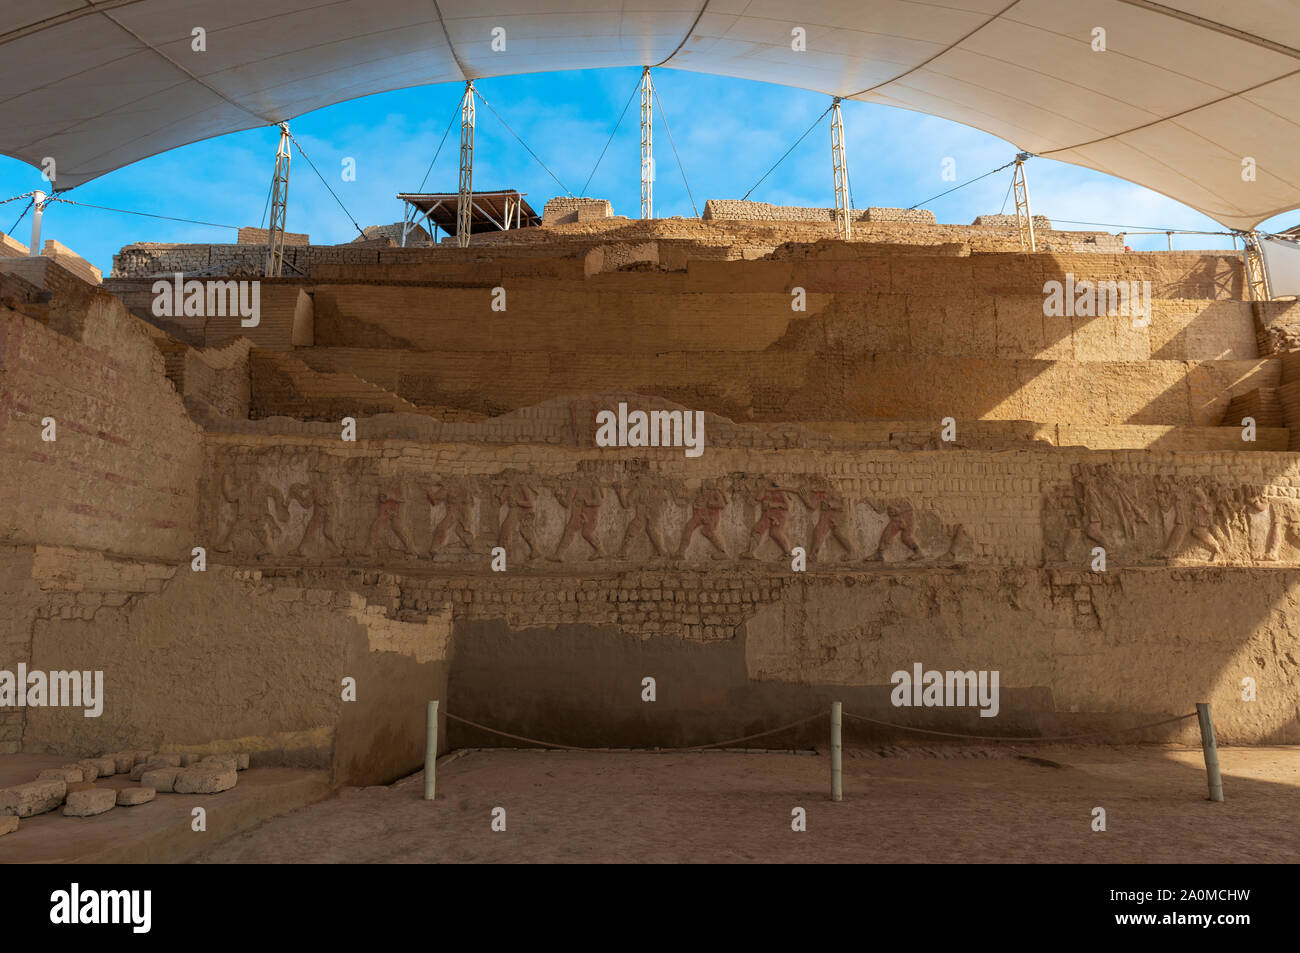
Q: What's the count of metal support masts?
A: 7